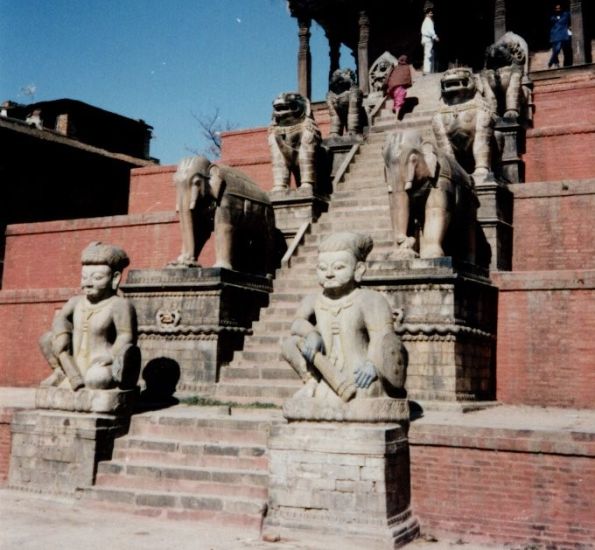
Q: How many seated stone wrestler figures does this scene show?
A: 2